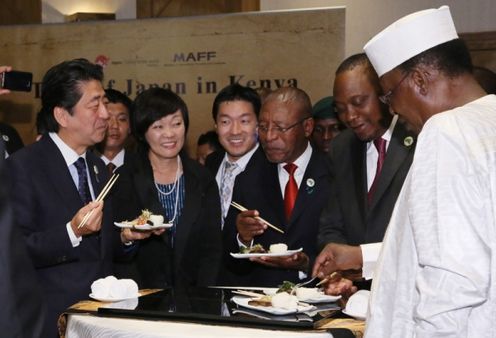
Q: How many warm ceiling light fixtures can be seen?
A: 1